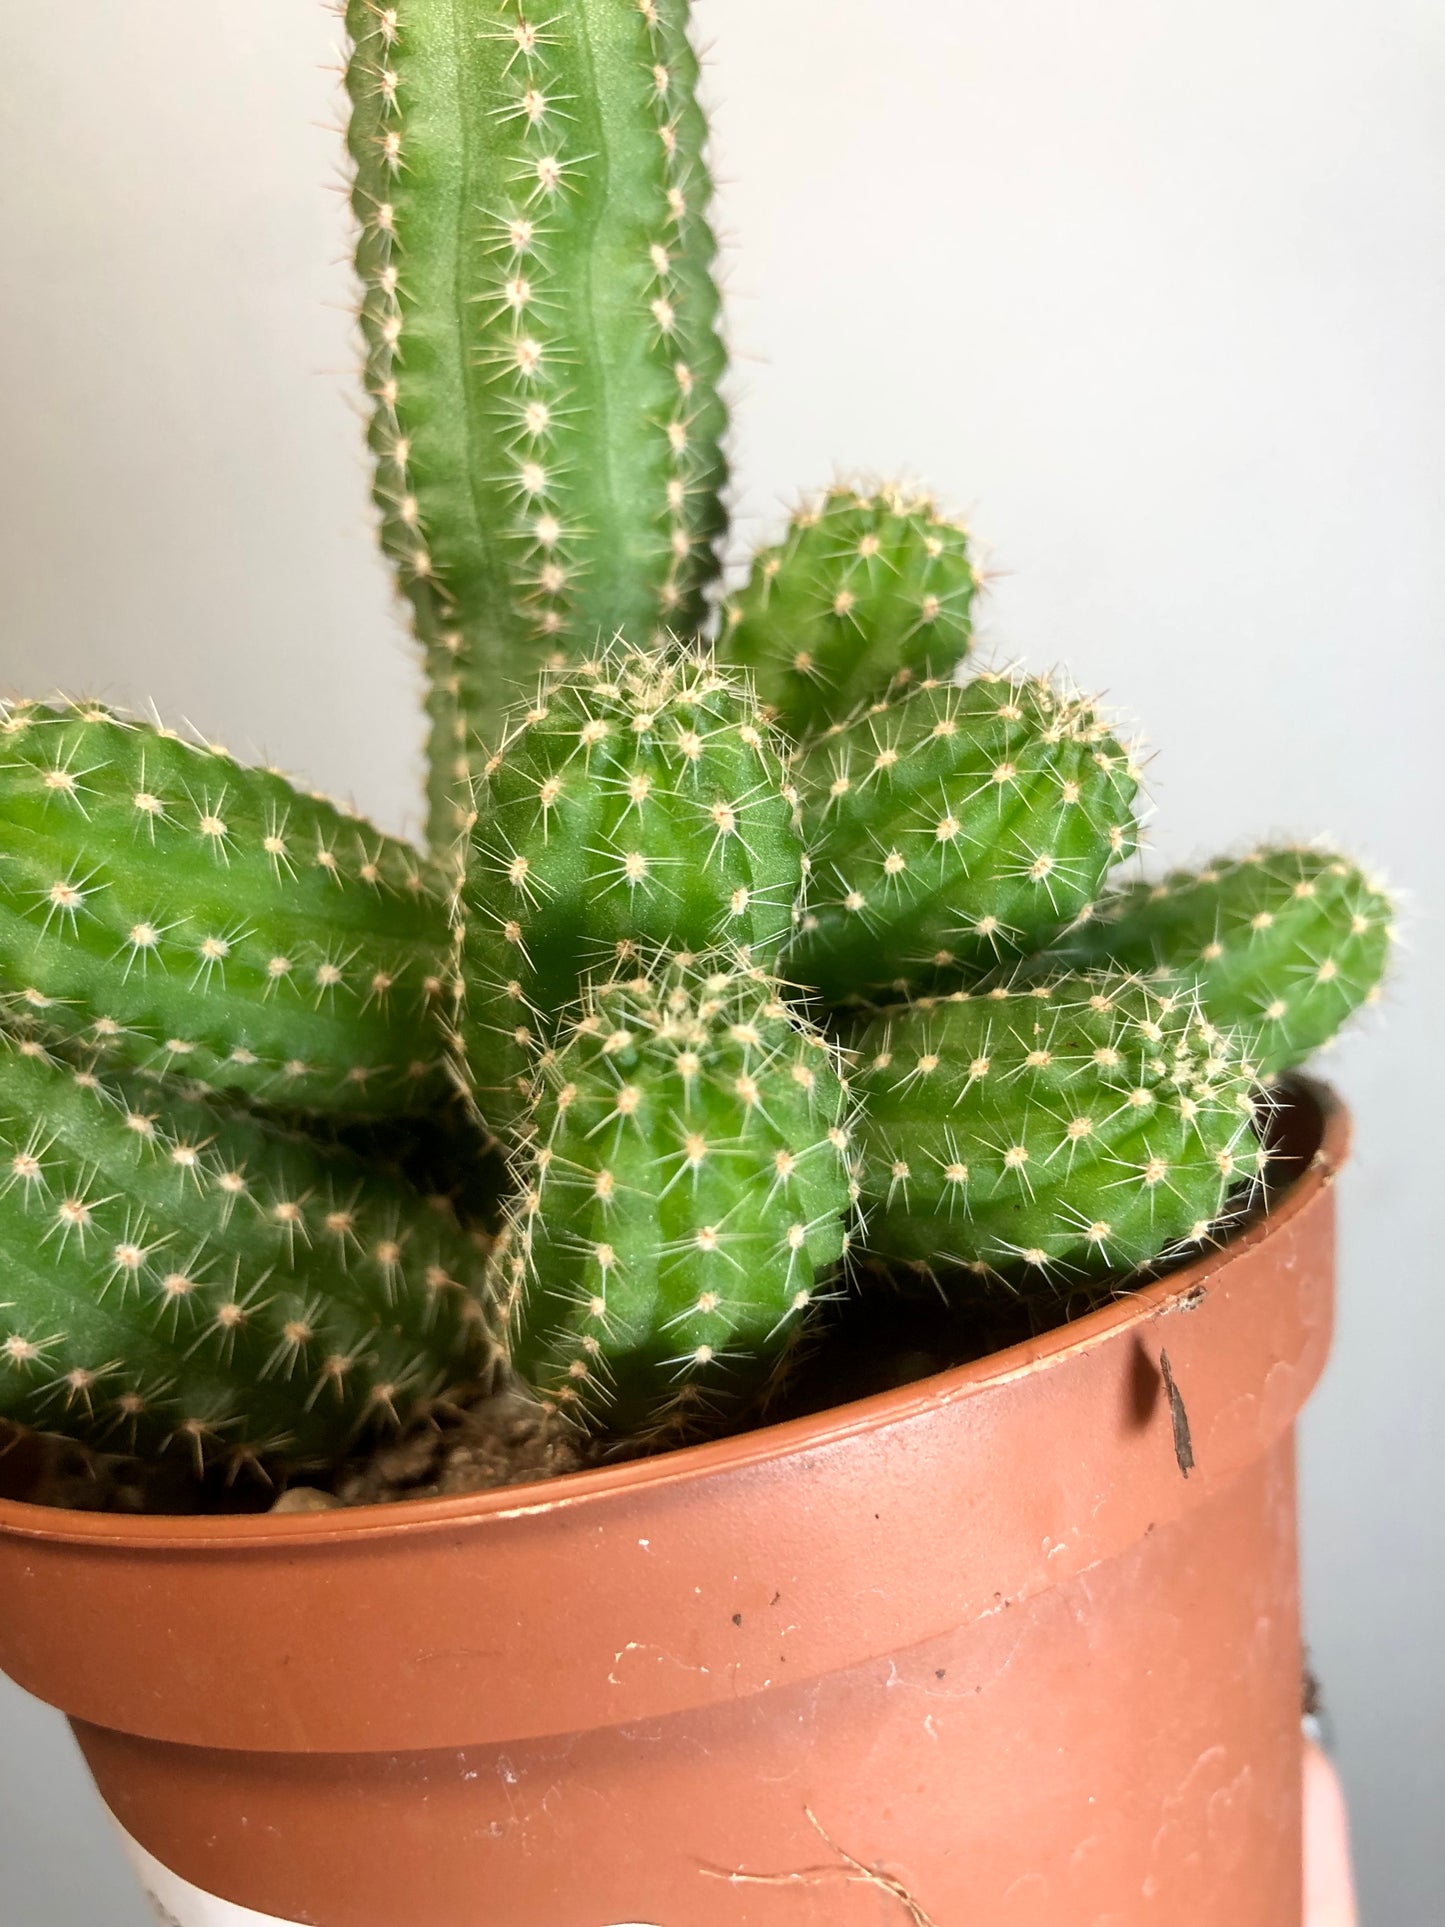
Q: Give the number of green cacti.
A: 9